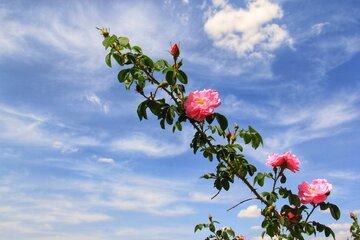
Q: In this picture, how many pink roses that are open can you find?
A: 3